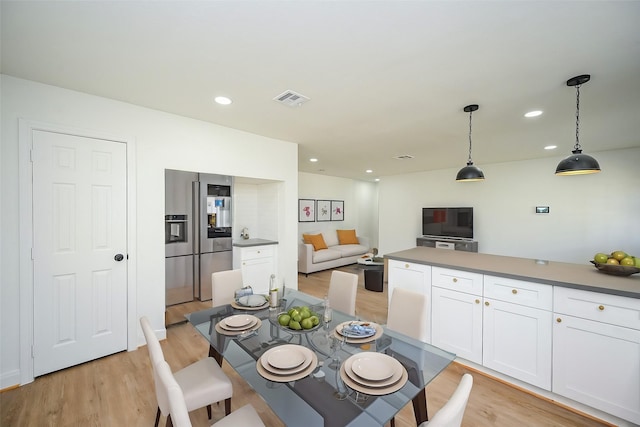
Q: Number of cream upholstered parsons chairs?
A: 6